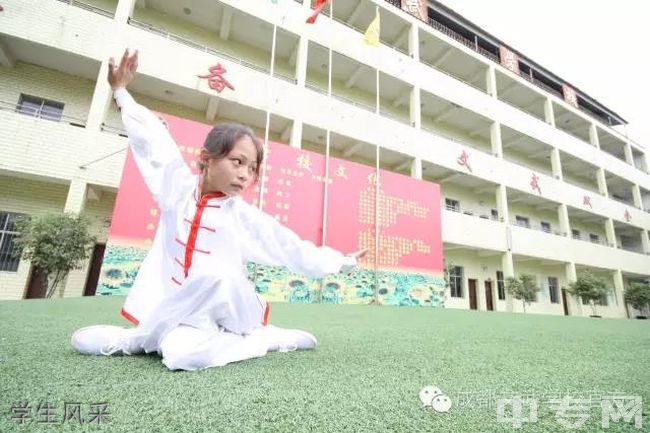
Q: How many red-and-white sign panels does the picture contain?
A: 3